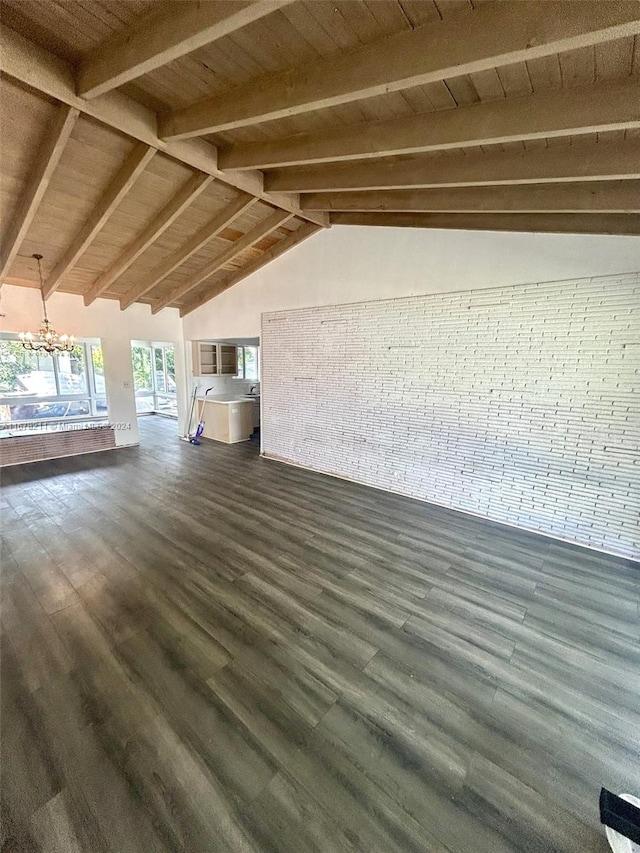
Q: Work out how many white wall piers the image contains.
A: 2